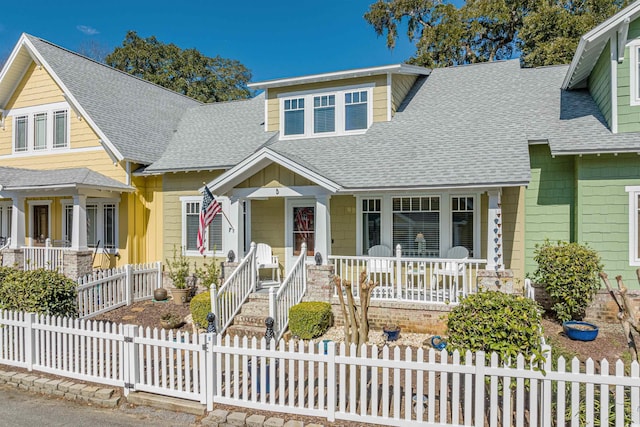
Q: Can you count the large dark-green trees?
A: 2